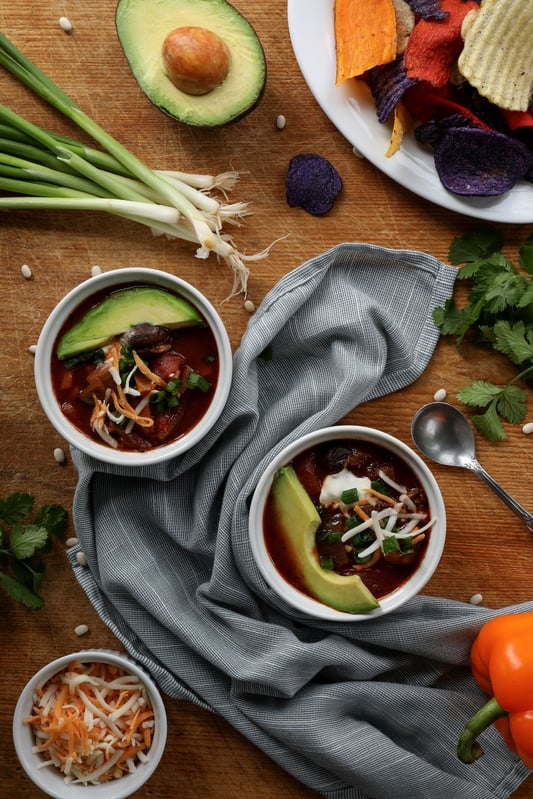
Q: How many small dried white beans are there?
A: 14